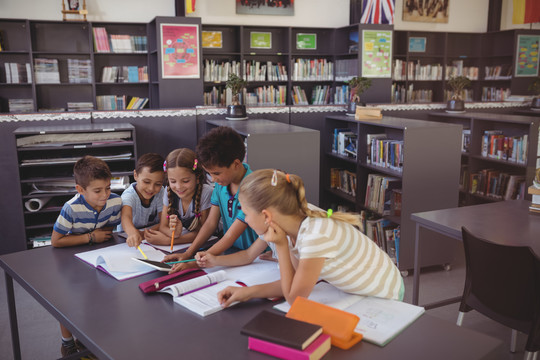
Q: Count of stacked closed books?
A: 2